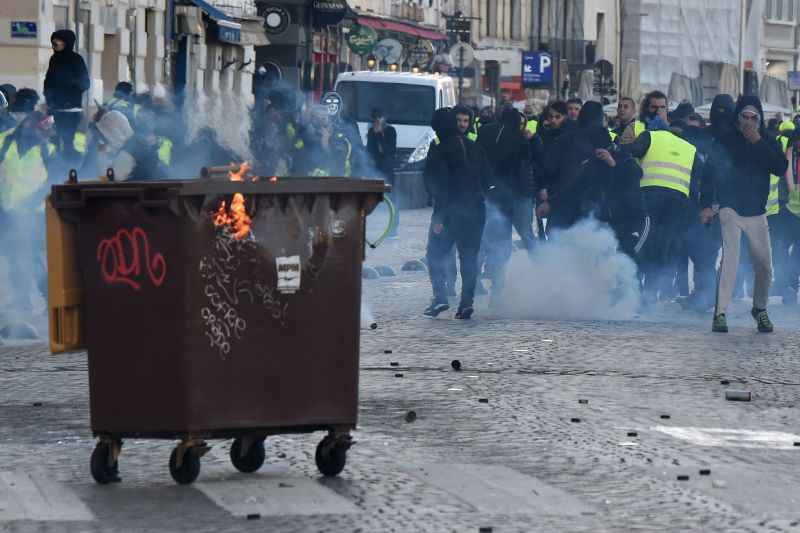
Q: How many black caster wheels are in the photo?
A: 4